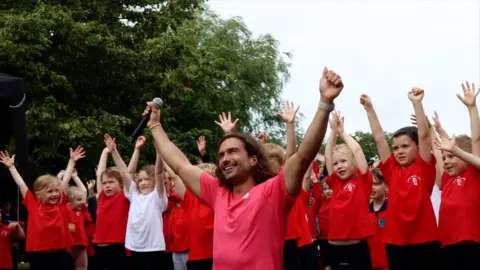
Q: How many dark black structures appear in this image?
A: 1